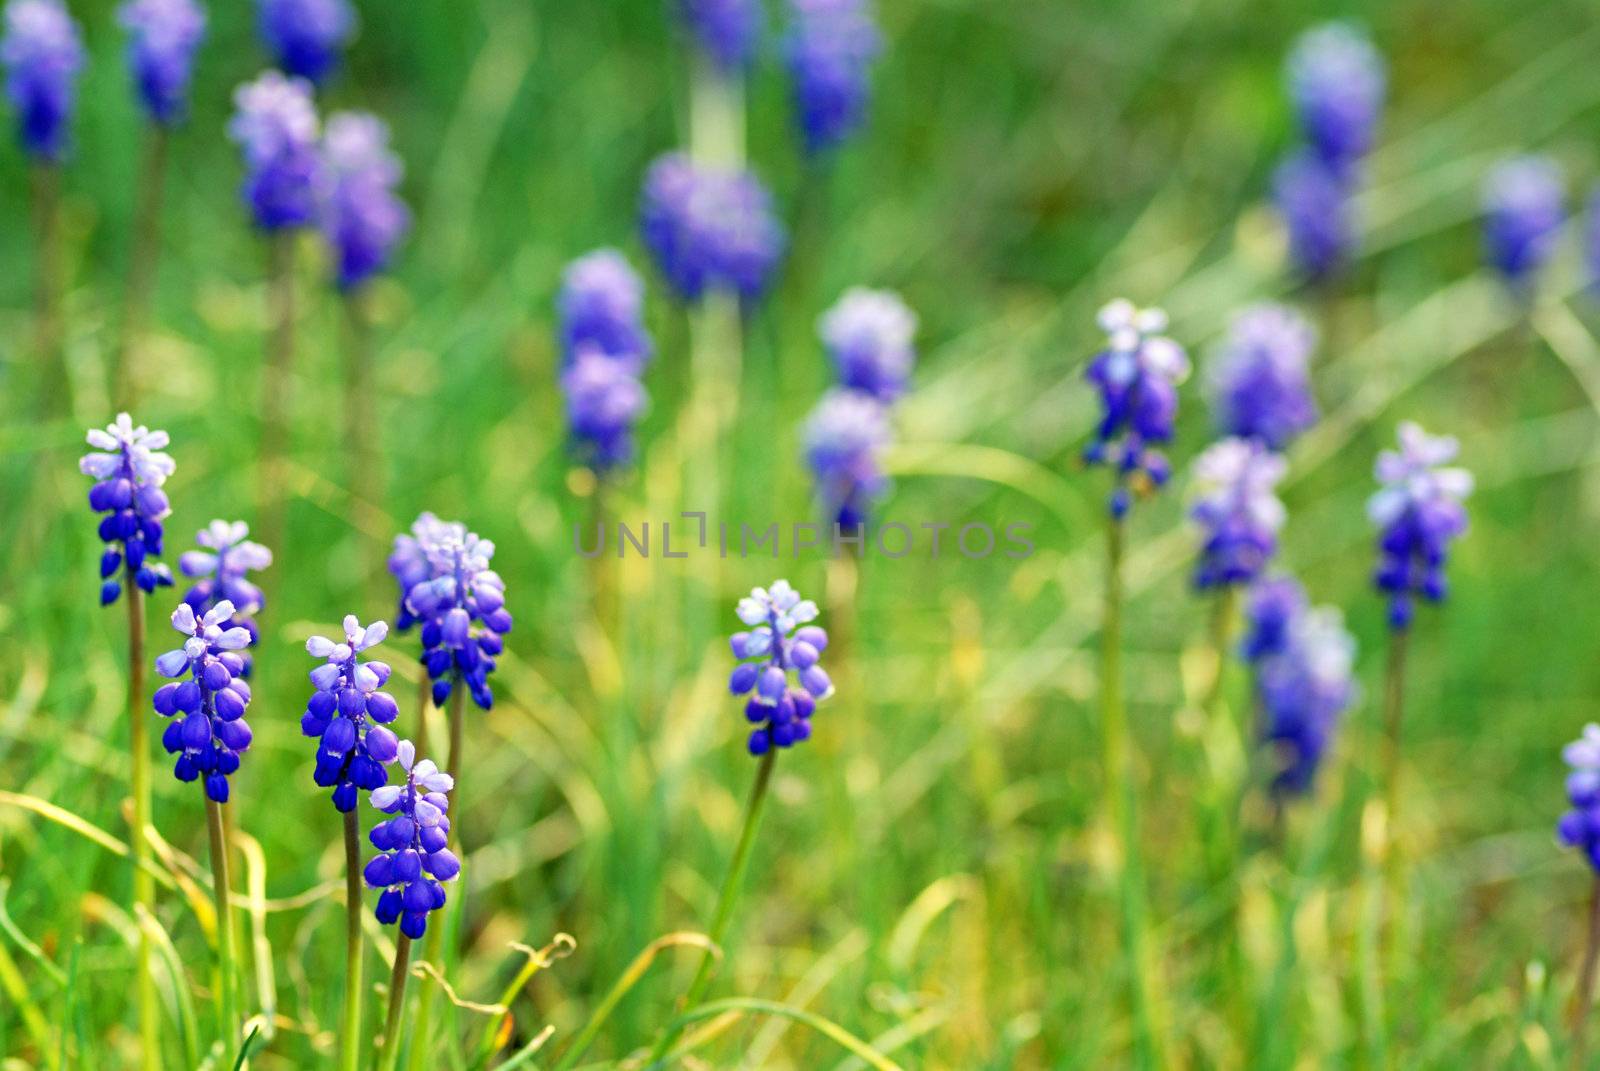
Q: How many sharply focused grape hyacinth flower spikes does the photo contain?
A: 6